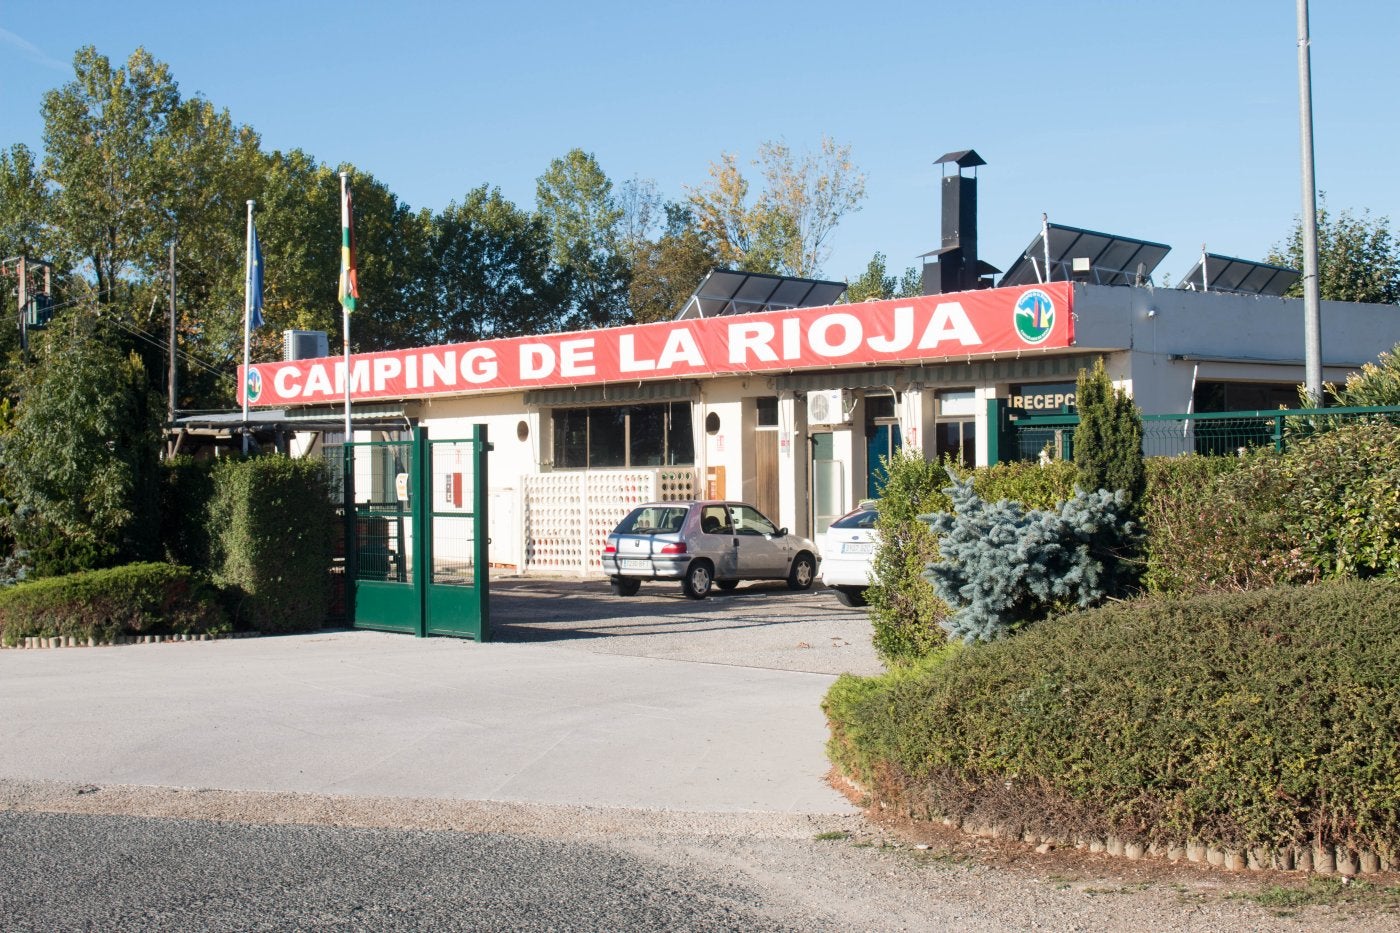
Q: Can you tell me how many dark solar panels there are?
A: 3